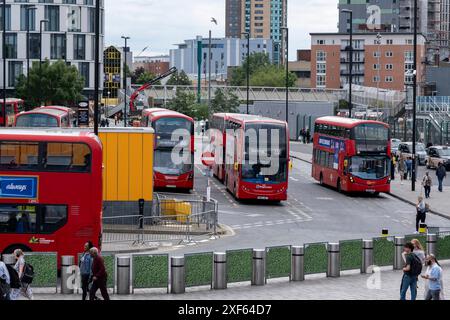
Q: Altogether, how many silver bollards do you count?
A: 11